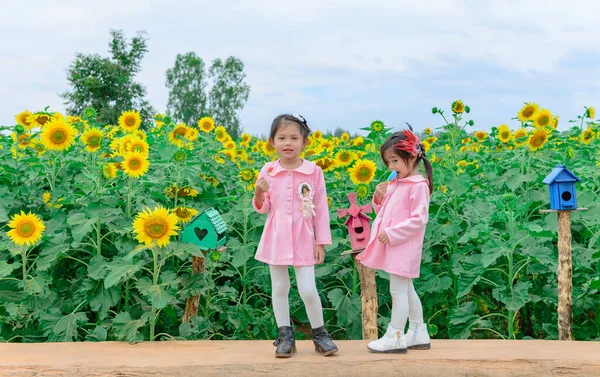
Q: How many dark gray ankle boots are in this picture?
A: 2